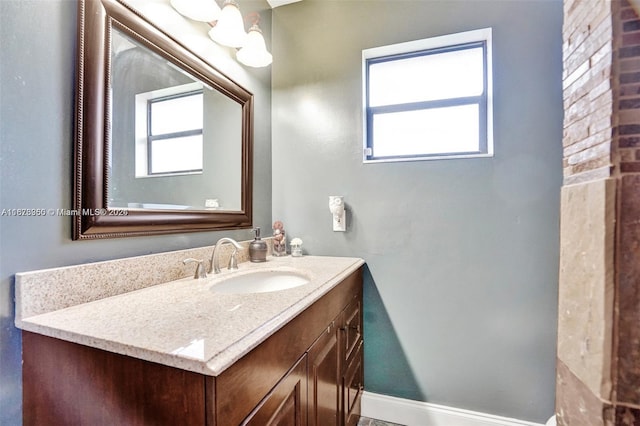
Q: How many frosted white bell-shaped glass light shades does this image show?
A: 3